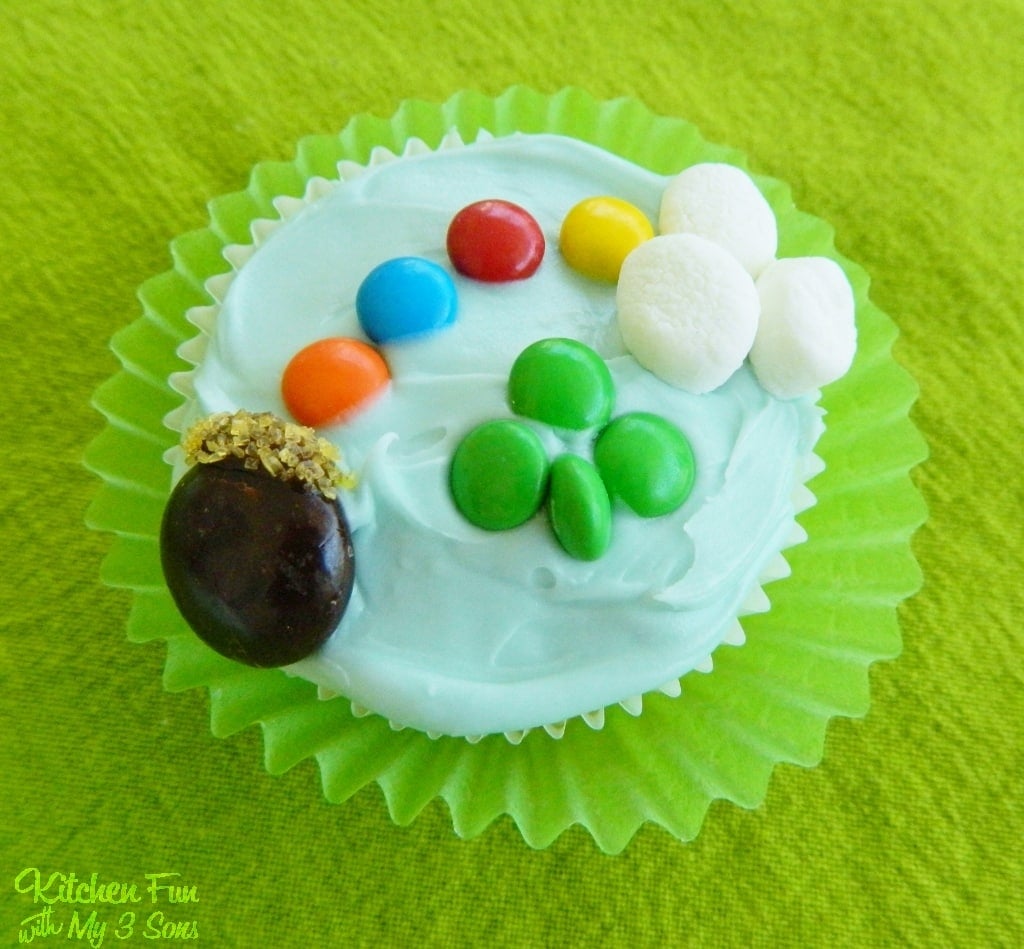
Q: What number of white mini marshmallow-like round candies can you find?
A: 3